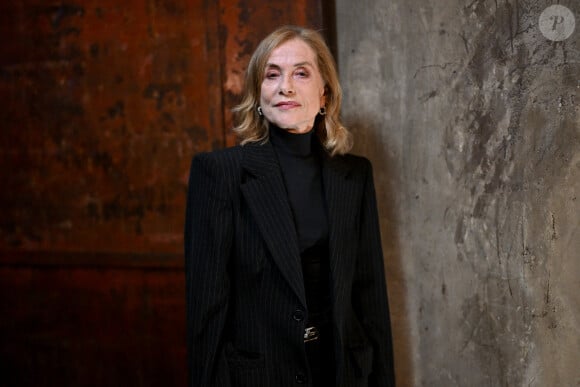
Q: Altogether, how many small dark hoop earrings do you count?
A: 2